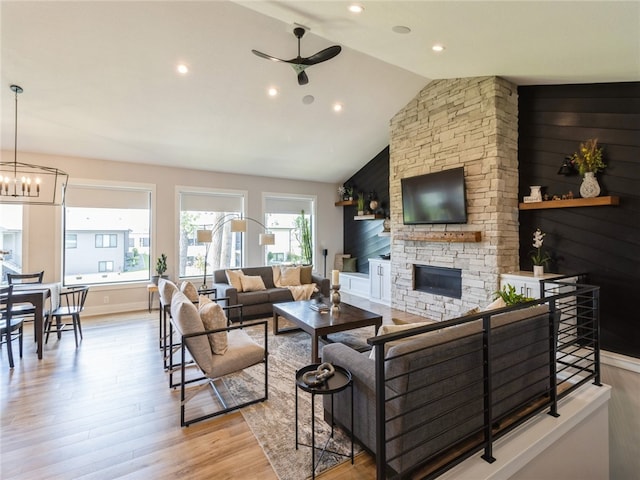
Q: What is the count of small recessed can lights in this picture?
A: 5